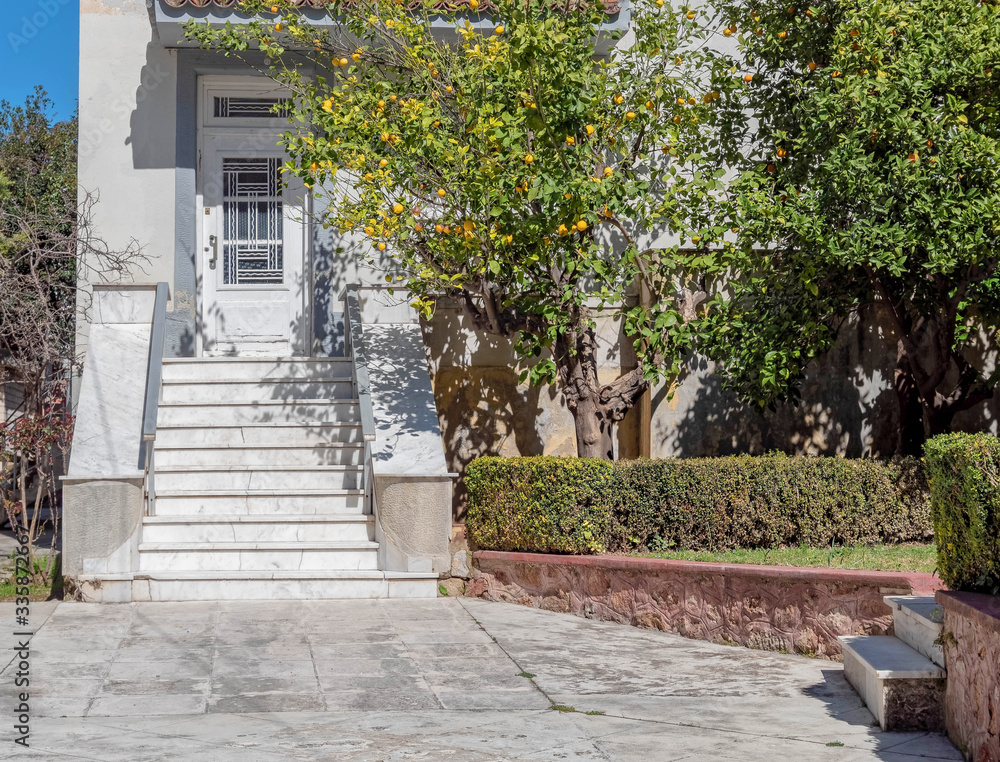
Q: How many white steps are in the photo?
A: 12